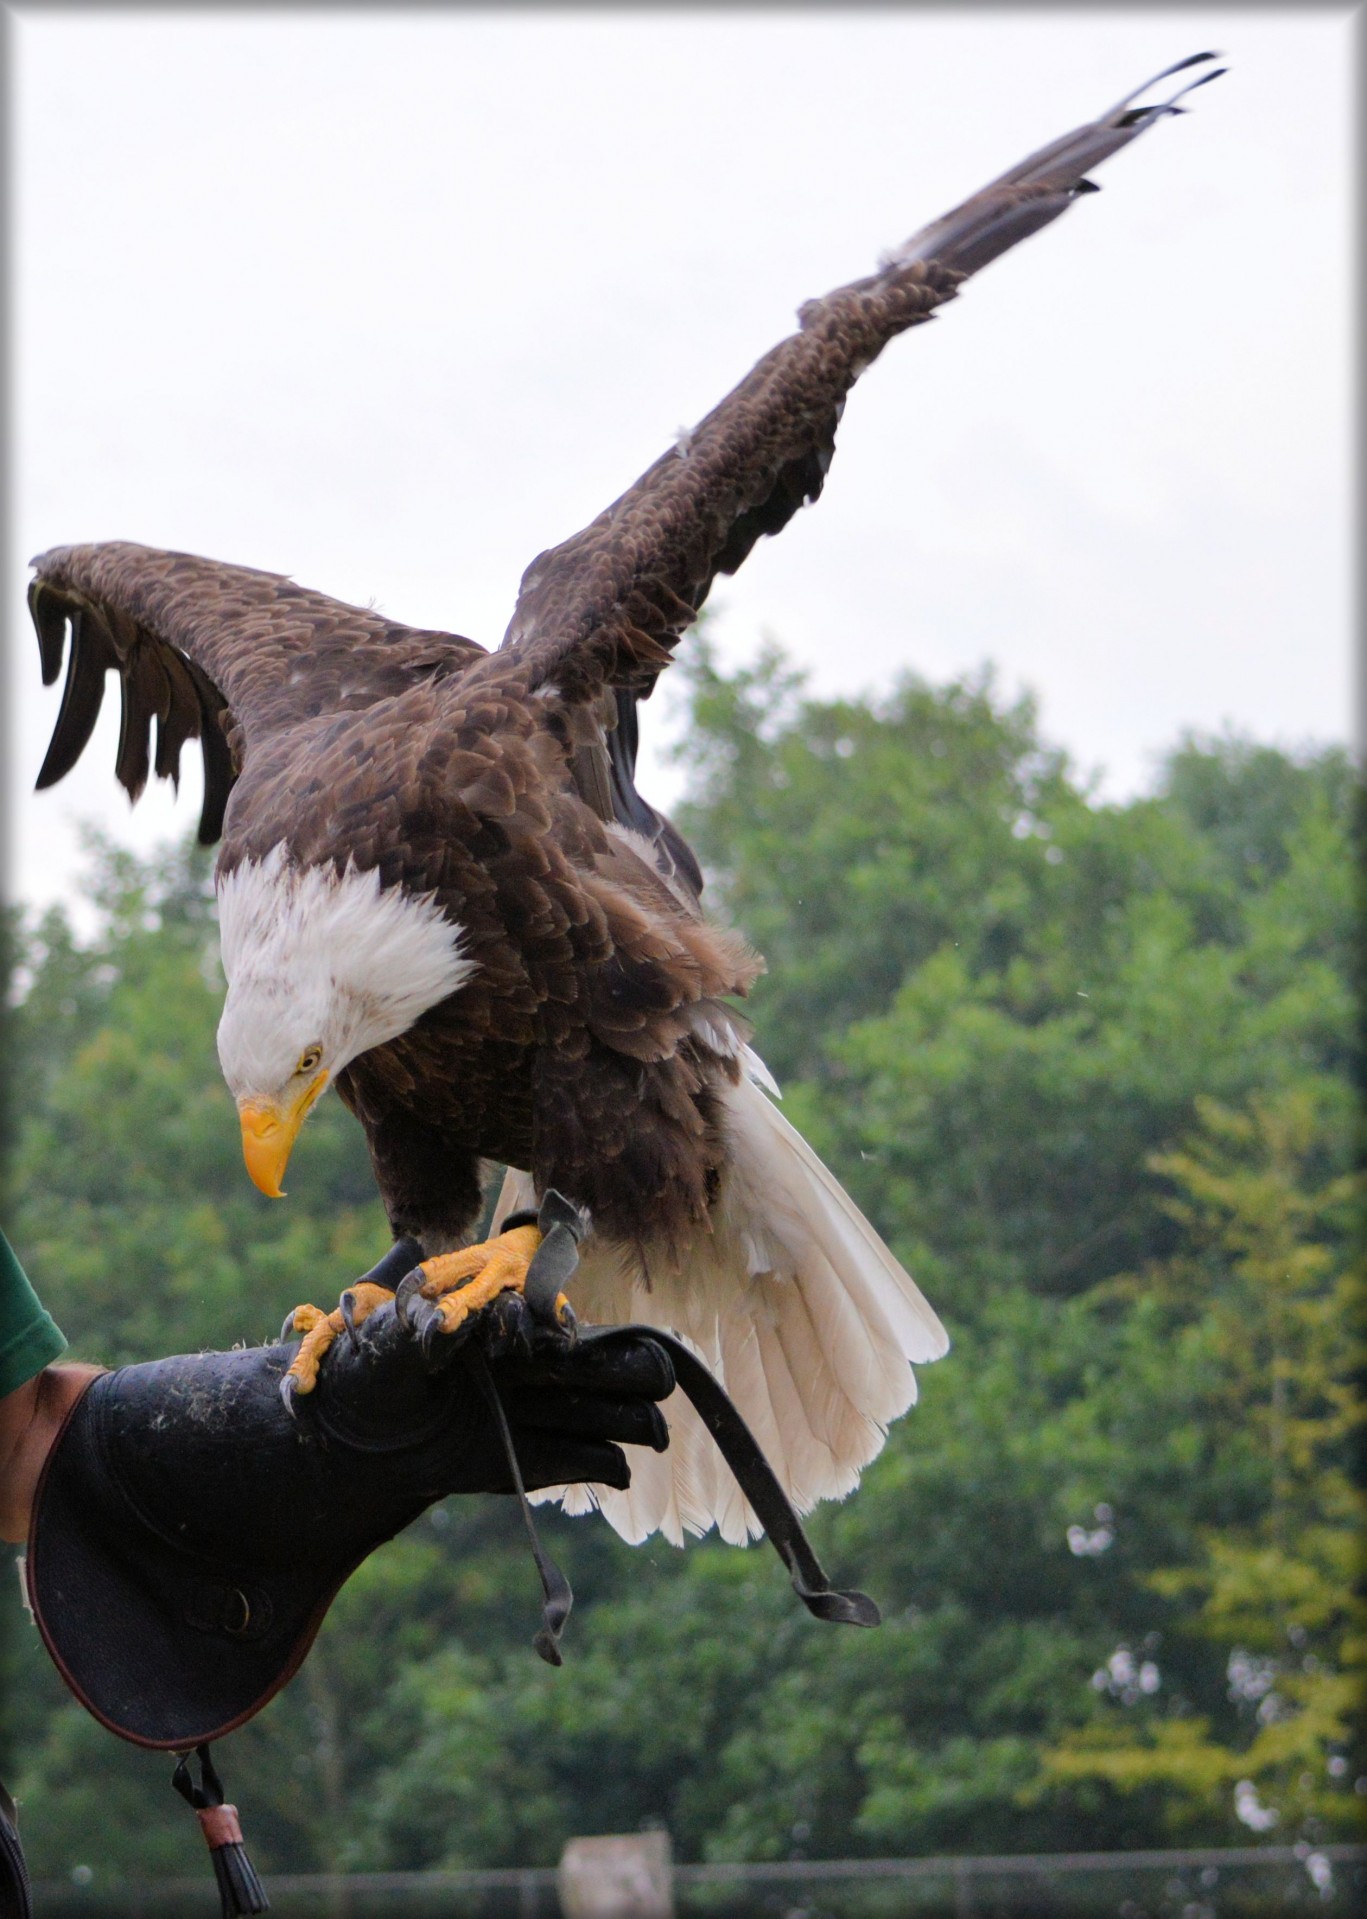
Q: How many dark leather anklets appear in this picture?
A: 2